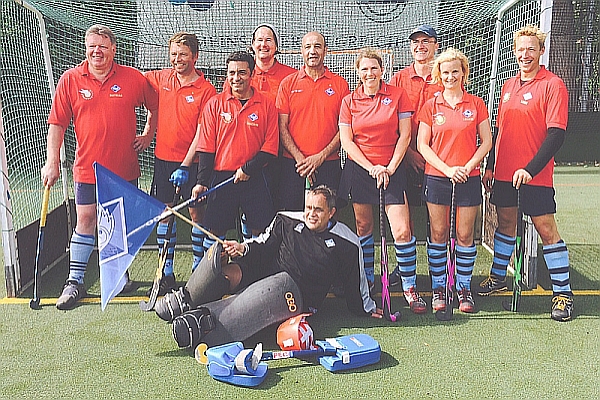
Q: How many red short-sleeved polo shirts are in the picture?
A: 9